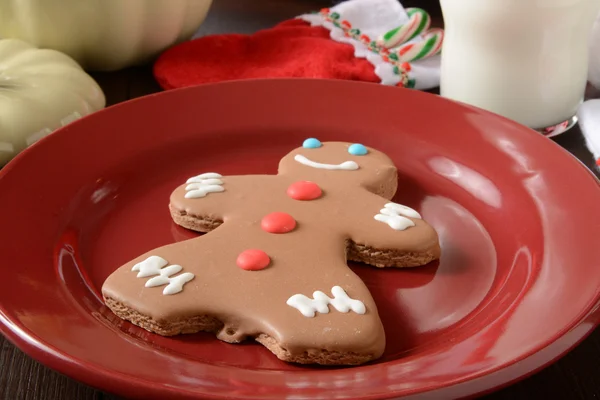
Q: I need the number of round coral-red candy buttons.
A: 3